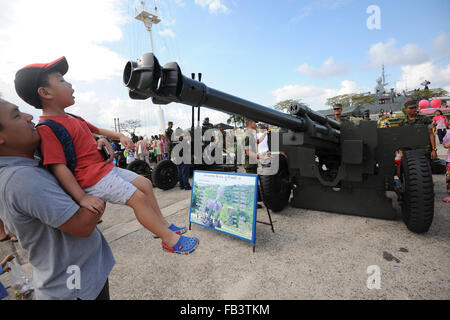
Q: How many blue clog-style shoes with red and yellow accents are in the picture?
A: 2